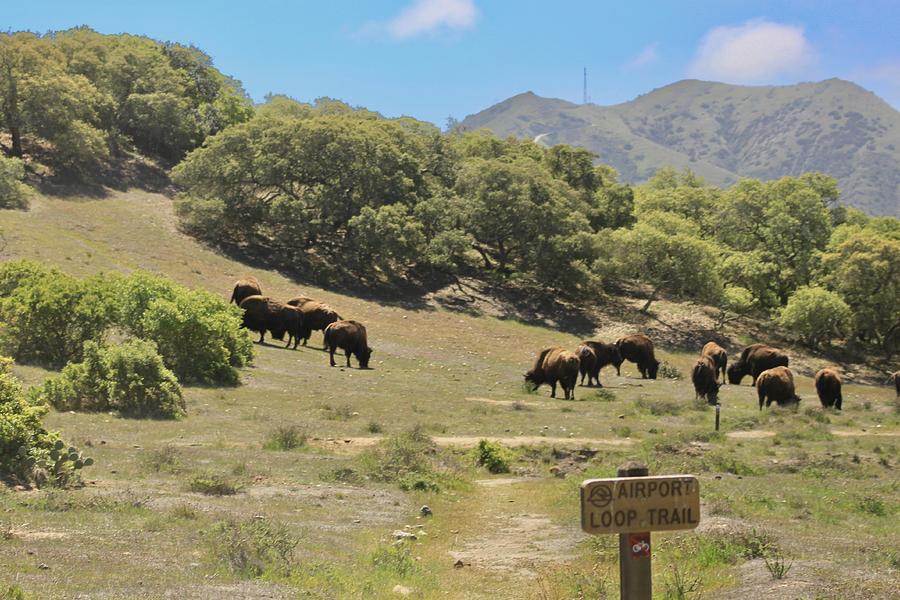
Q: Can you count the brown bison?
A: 13